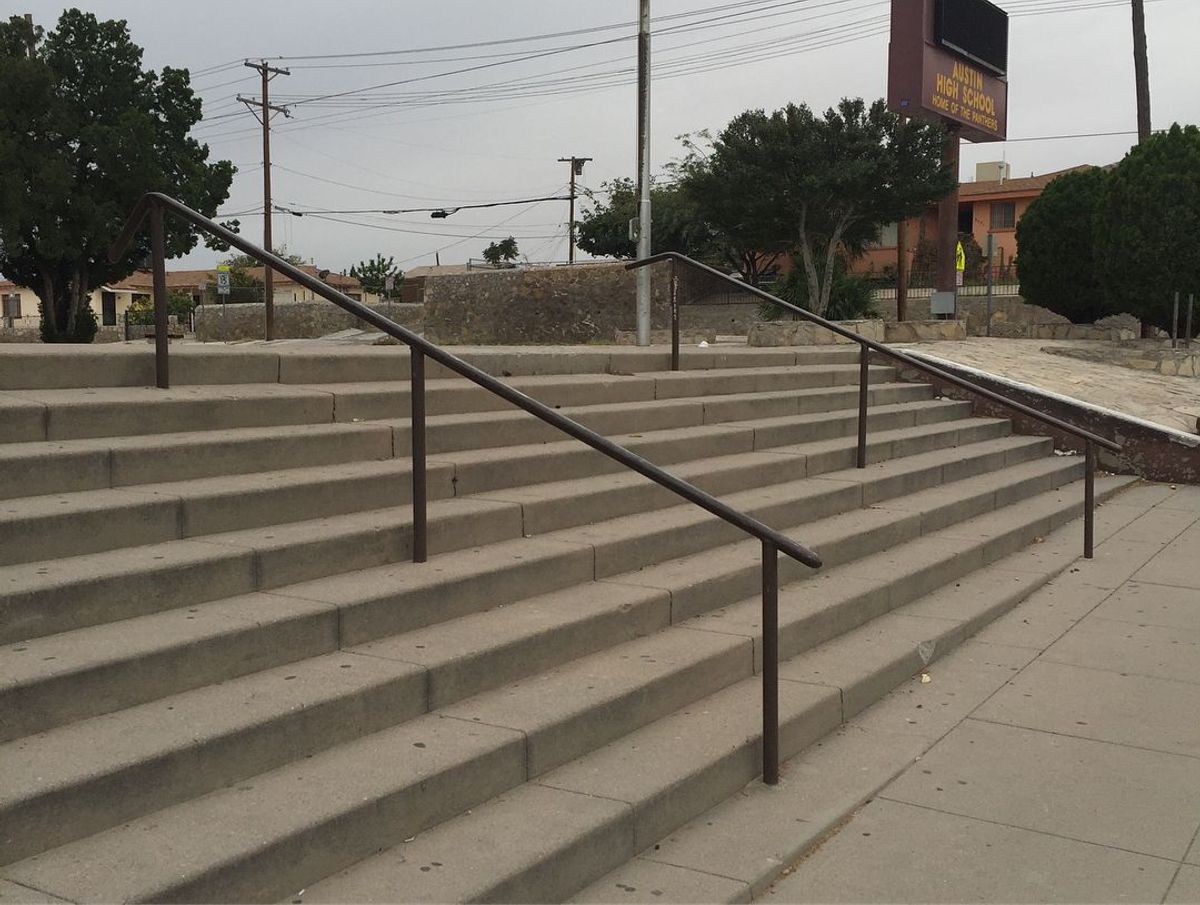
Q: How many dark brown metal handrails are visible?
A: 2